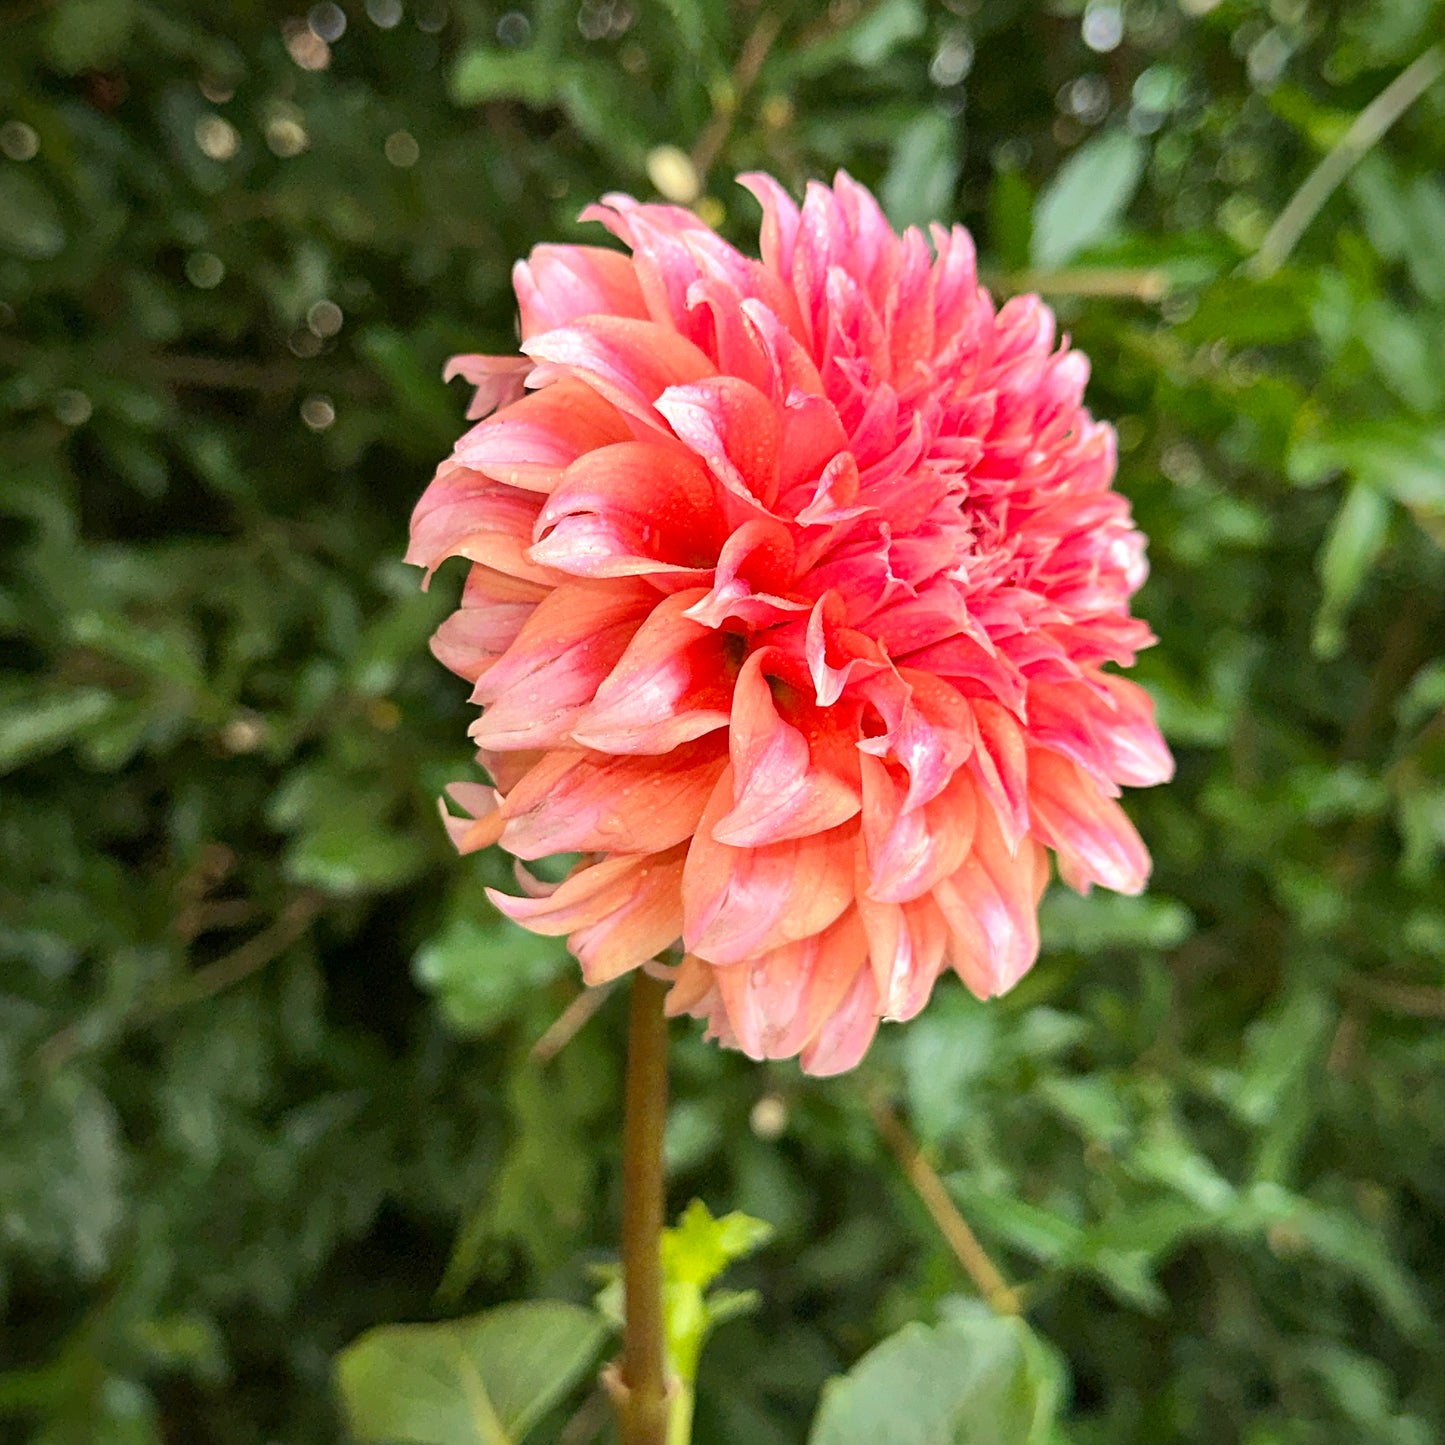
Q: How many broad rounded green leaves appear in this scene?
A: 2